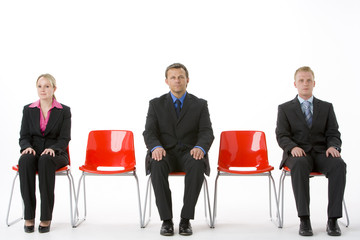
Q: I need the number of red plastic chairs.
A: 5